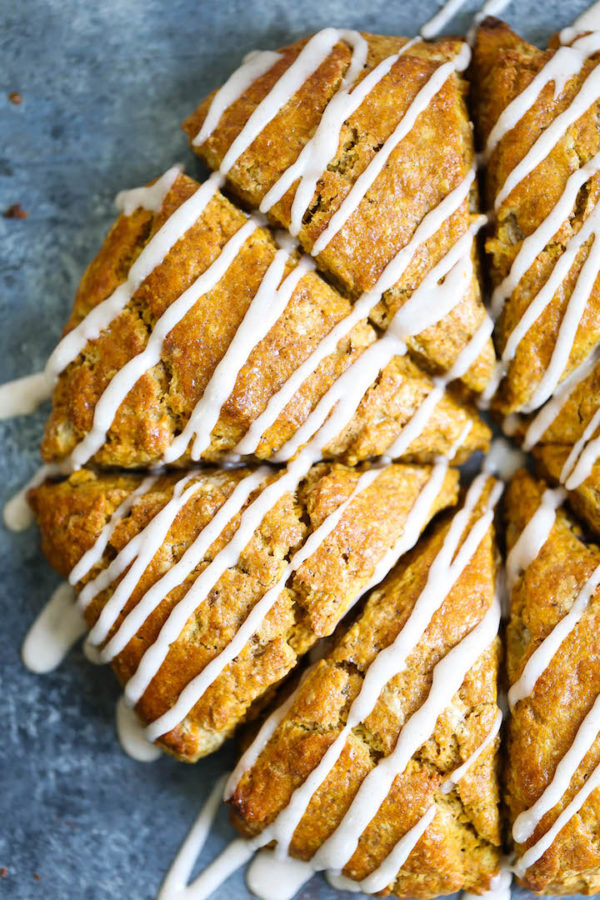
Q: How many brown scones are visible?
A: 8